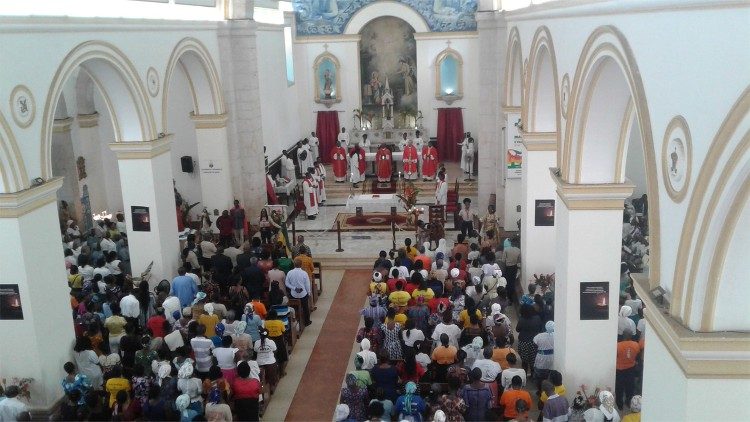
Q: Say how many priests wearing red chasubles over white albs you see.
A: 5